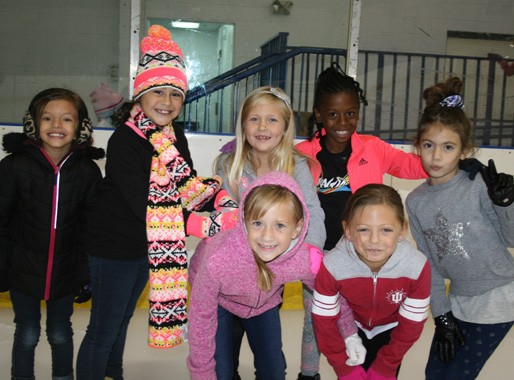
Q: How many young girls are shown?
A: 7